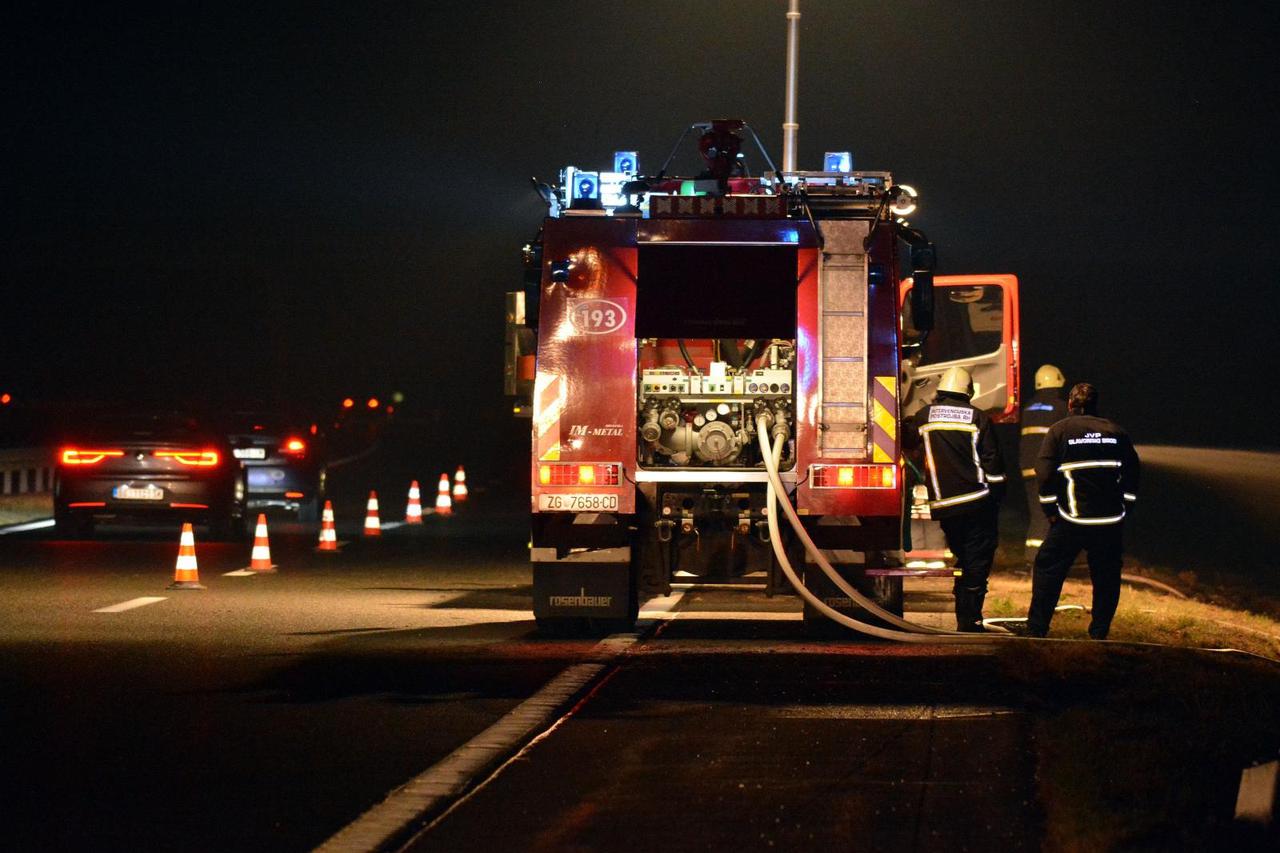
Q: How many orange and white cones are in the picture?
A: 7